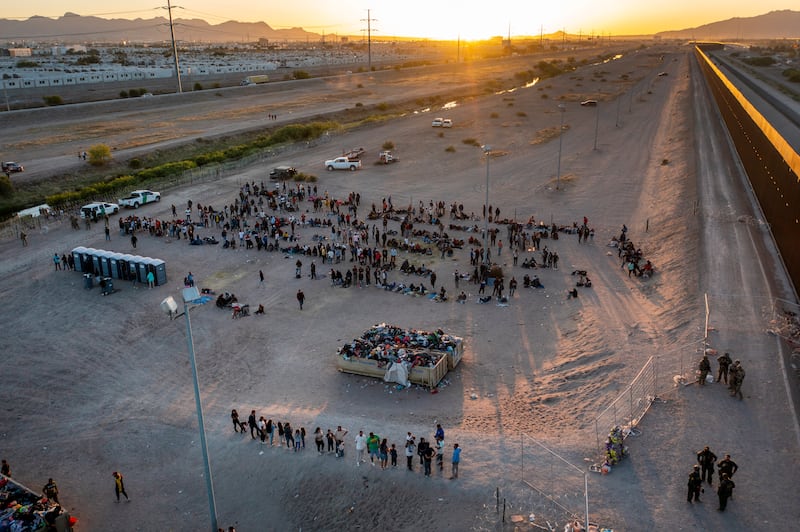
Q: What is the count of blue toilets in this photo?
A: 9